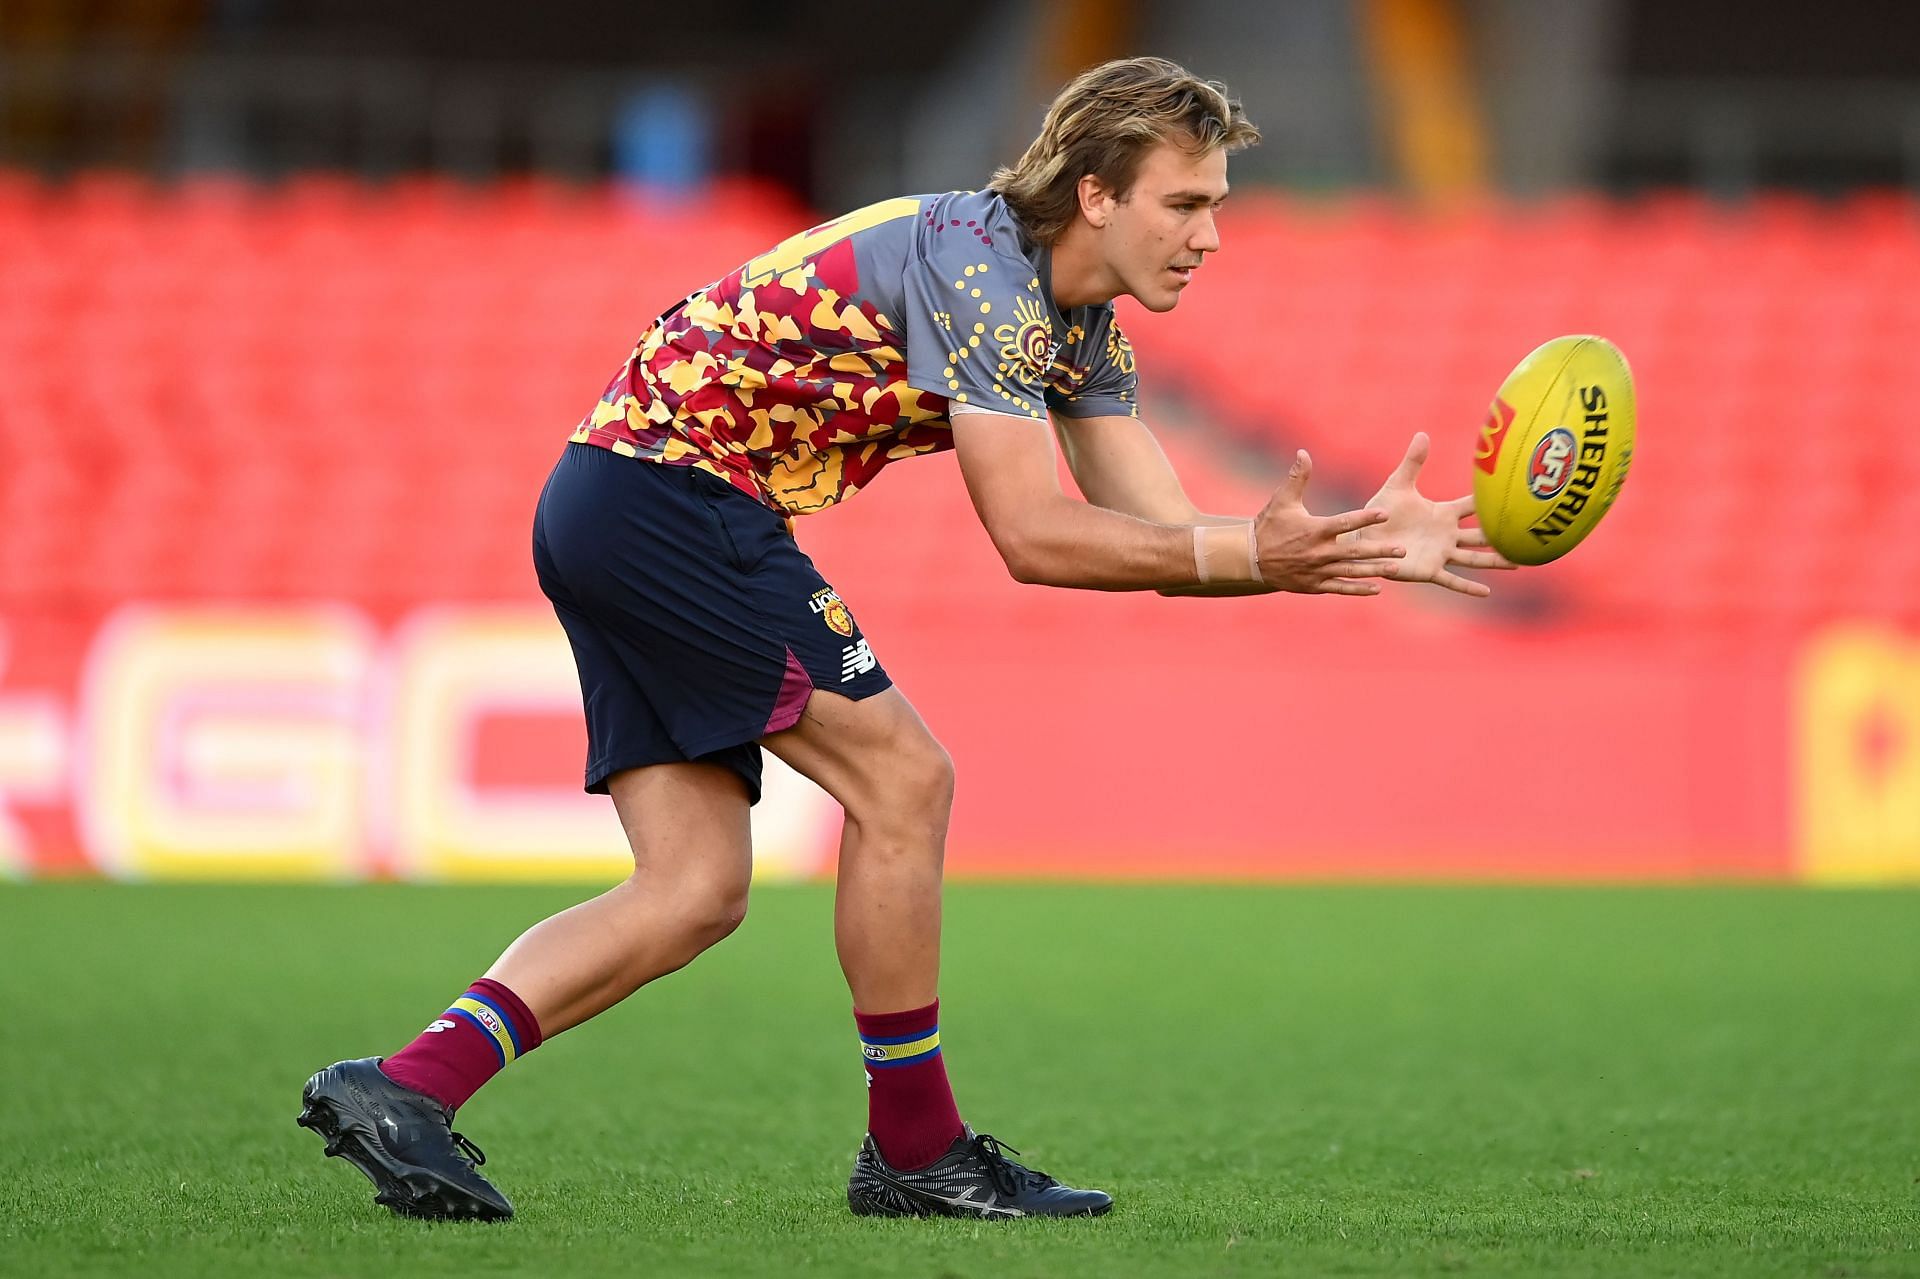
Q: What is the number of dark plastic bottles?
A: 0